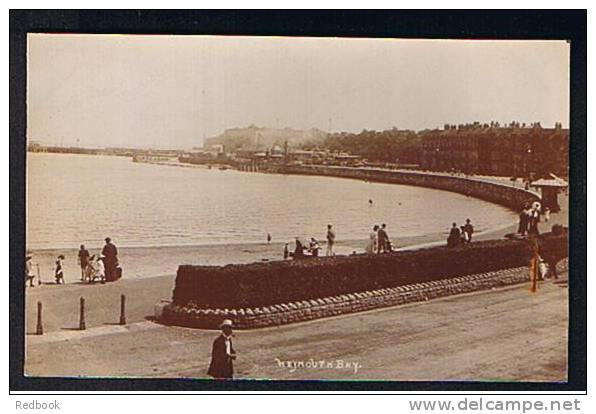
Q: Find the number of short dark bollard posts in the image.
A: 3